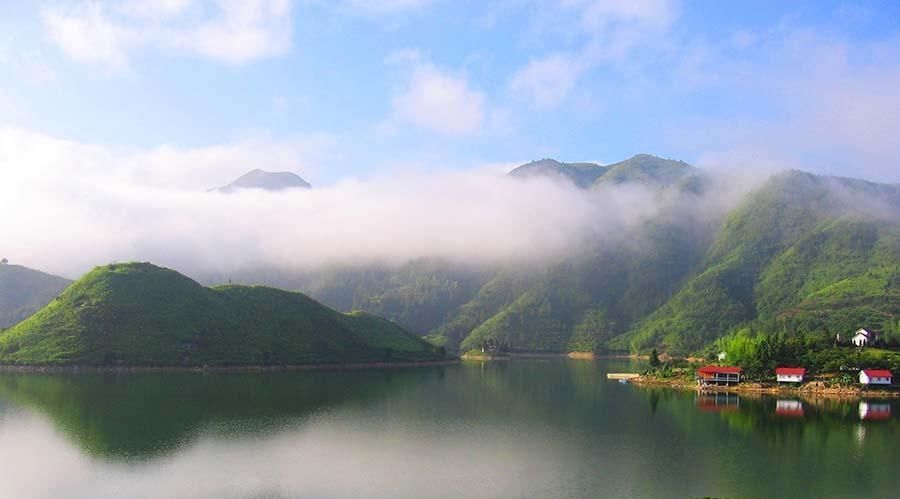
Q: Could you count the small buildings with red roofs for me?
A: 3